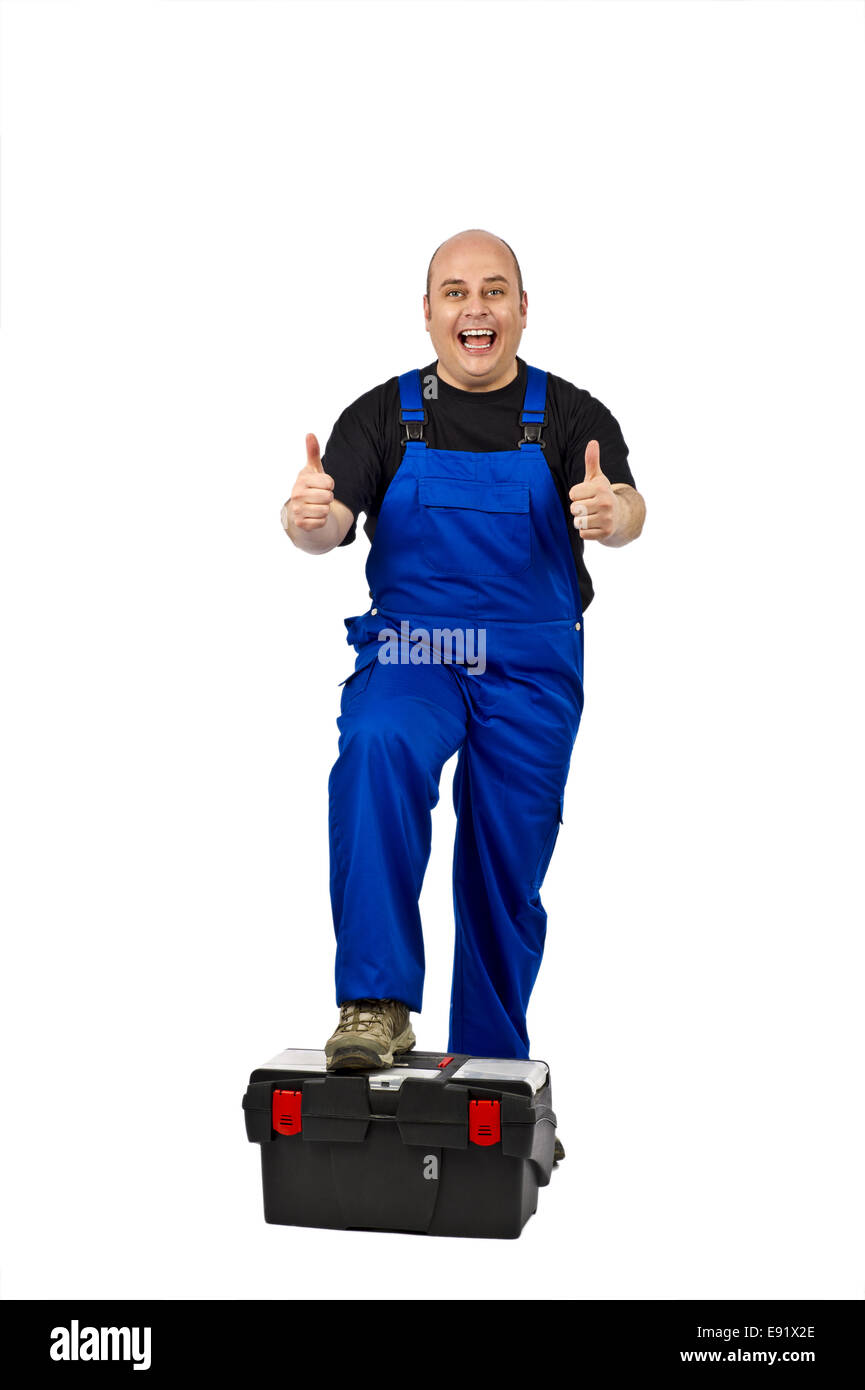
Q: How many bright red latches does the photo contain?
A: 2